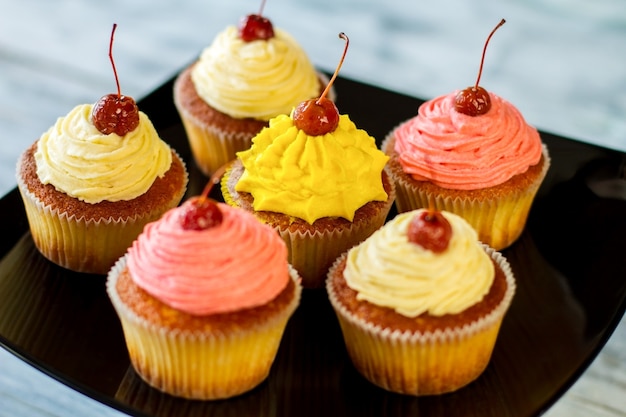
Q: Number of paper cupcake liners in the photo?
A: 6